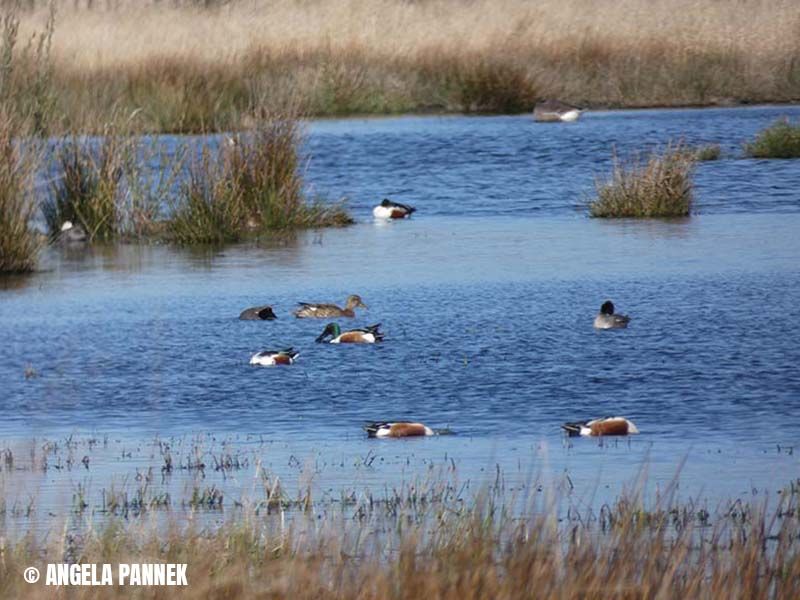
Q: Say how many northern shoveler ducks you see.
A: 5